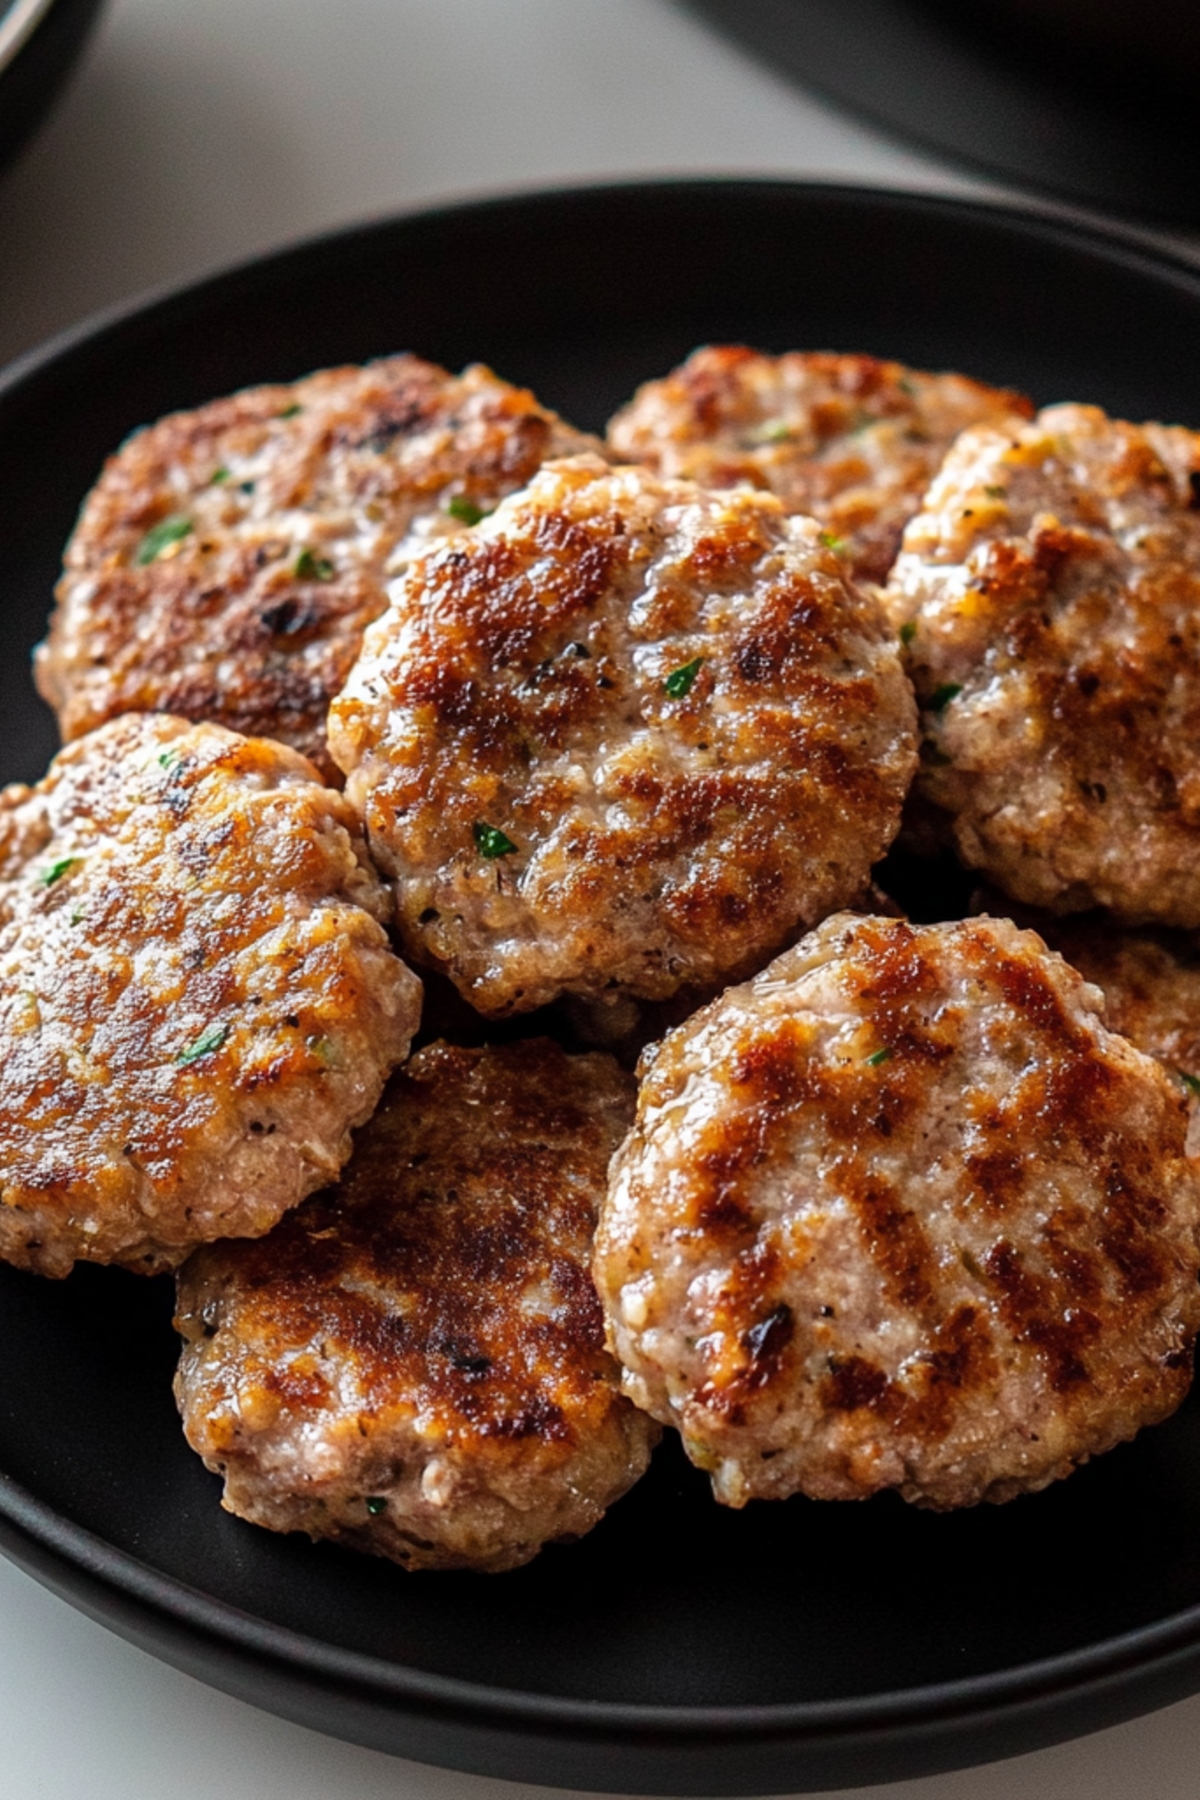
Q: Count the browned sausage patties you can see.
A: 8